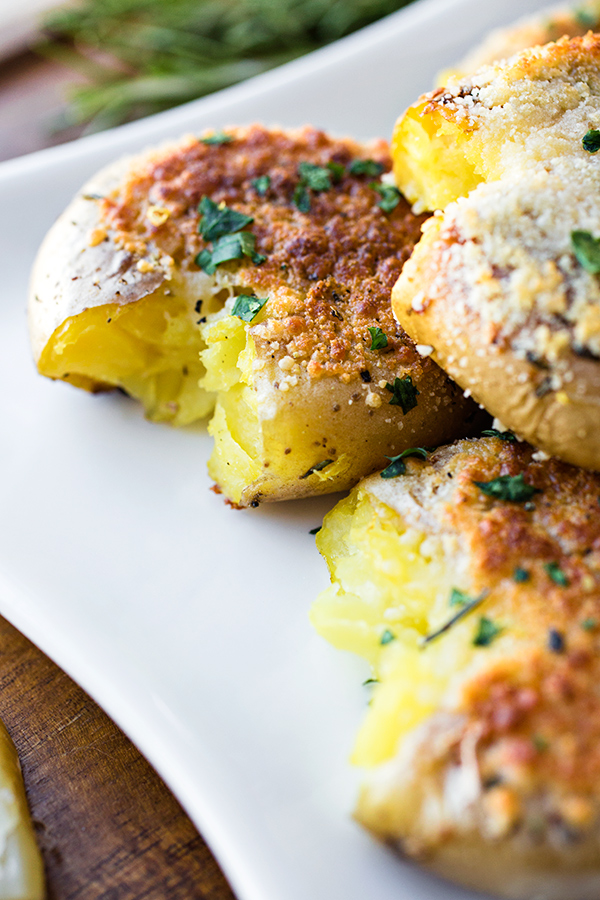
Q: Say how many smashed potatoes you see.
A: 4